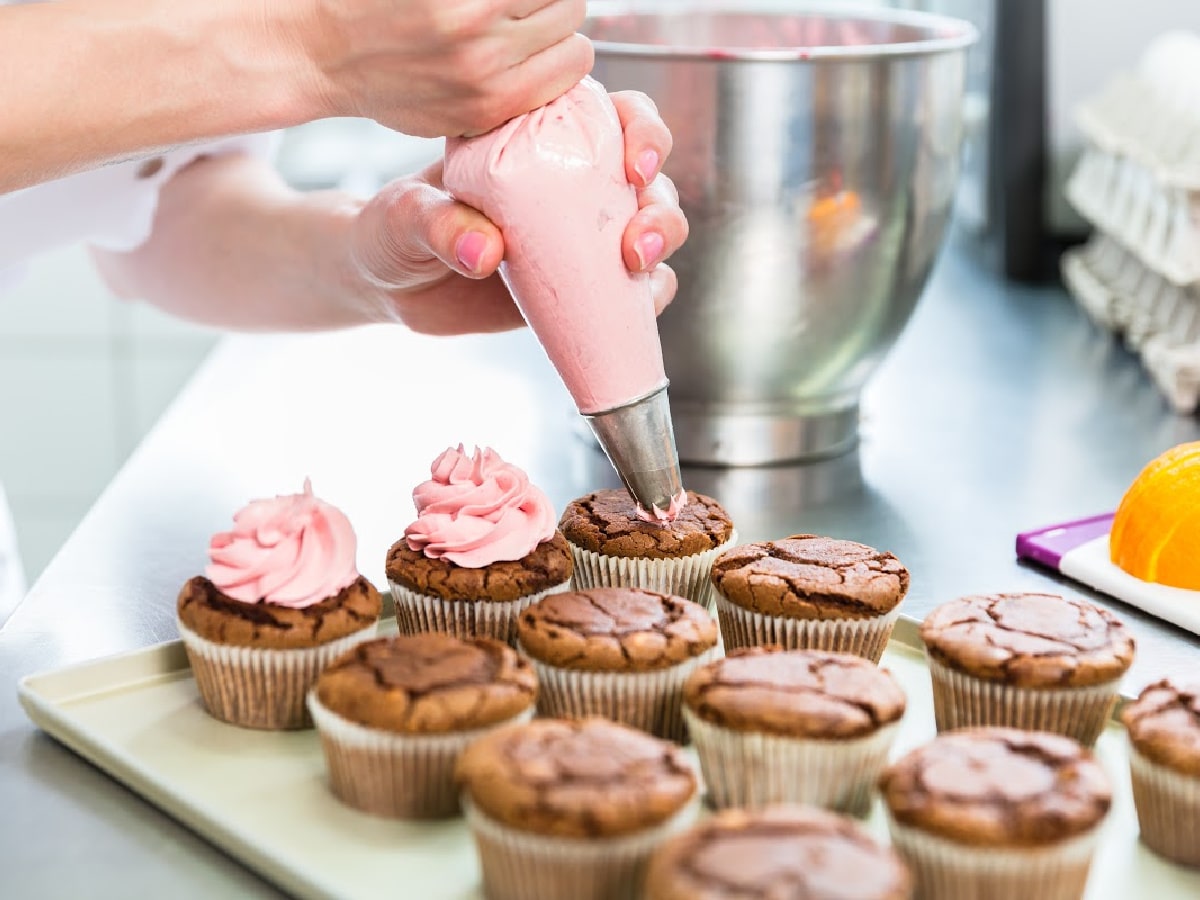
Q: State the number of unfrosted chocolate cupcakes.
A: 9